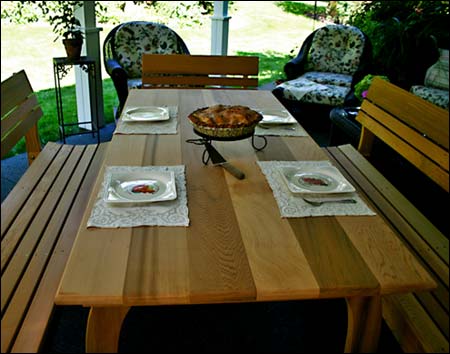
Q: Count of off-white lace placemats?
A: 4